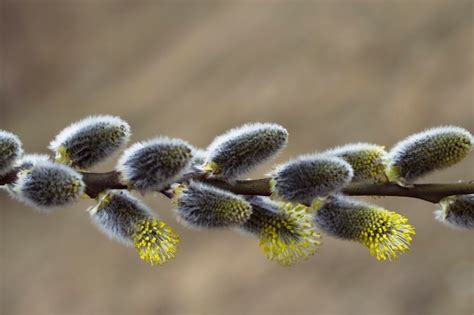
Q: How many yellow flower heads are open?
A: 3